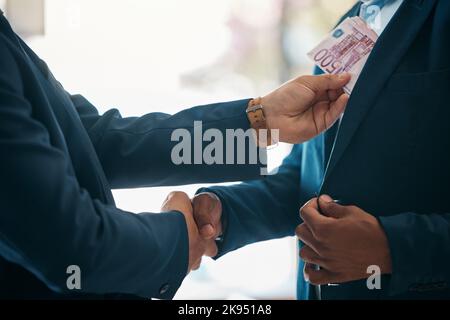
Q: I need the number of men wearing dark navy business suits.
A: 2